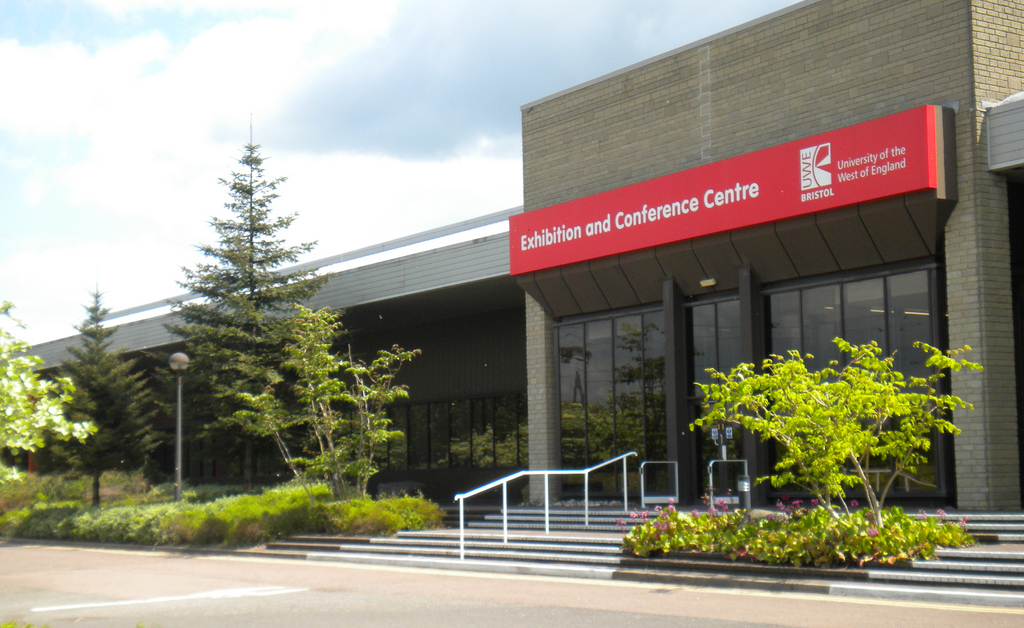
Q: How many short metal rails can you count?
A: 2